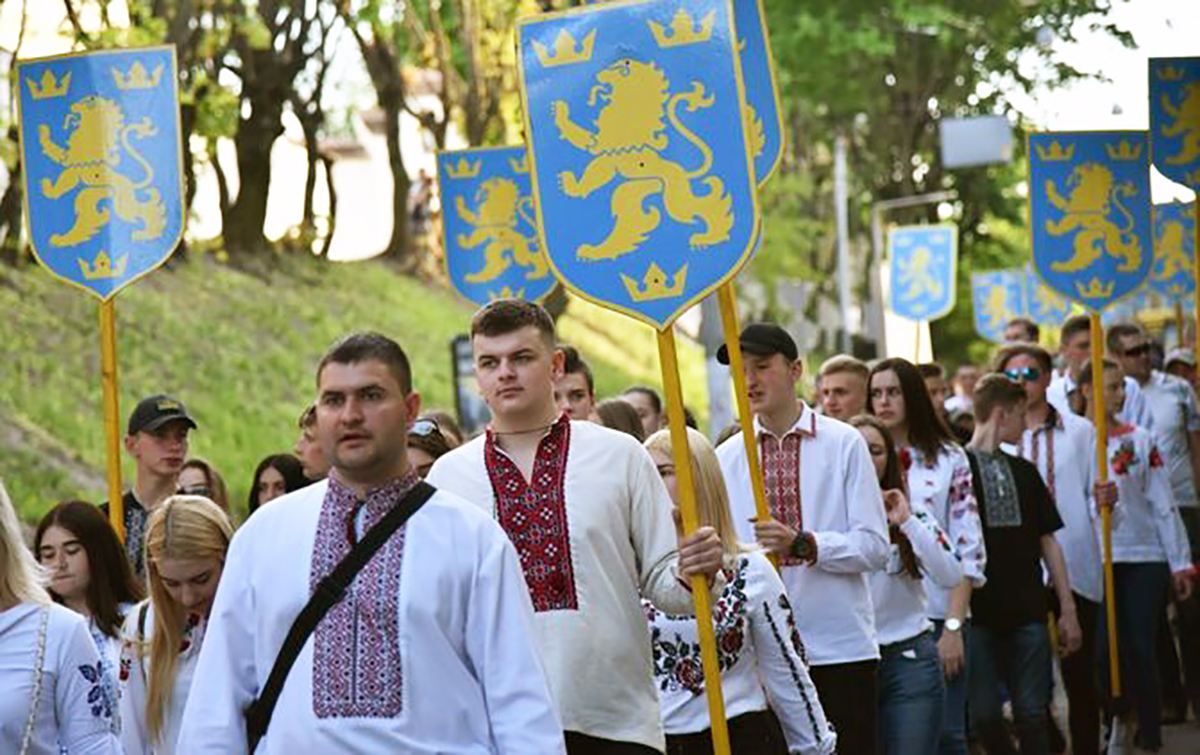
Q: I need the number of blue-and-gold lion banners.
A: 10